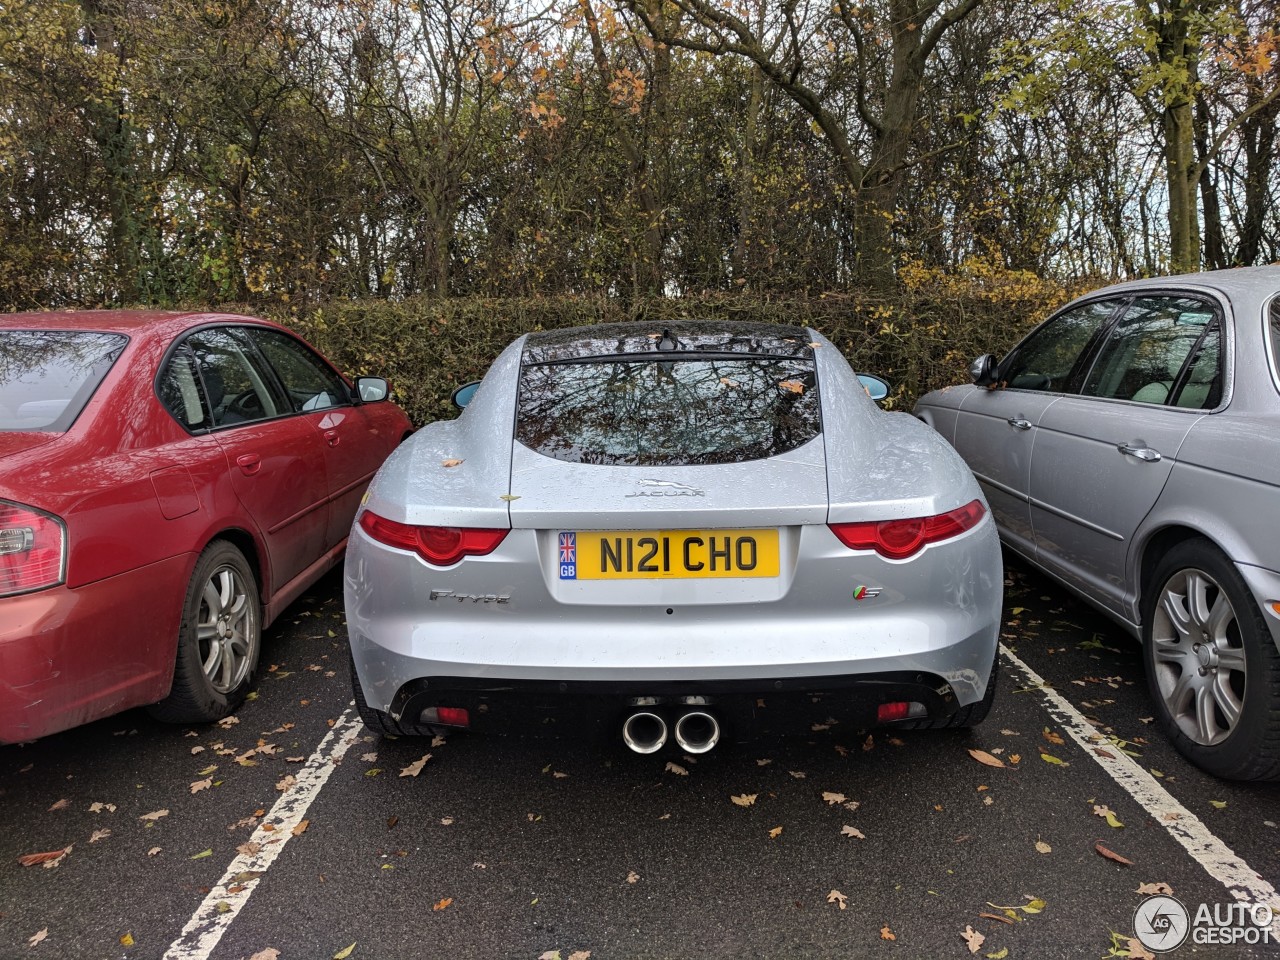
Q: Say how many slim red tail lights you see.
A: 2